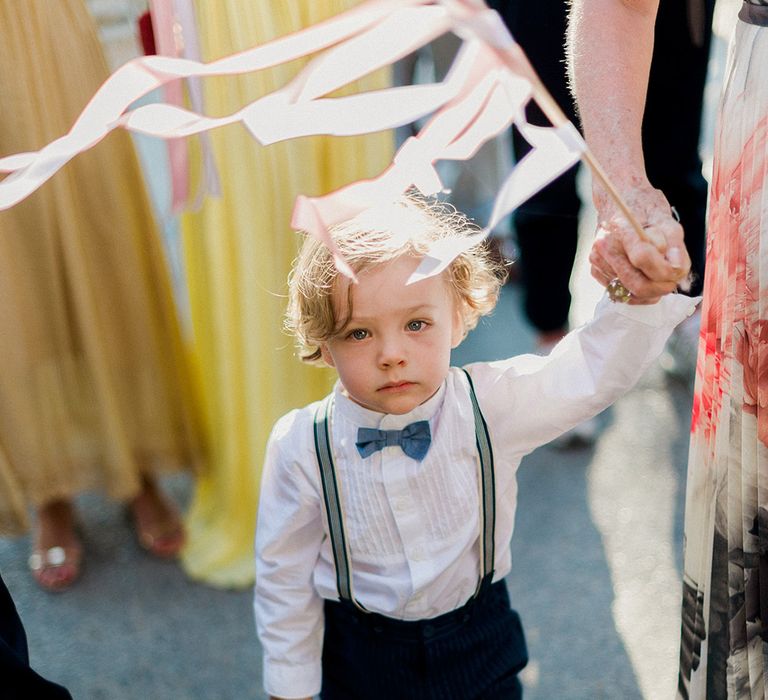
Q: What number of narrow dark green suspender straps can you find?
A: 2